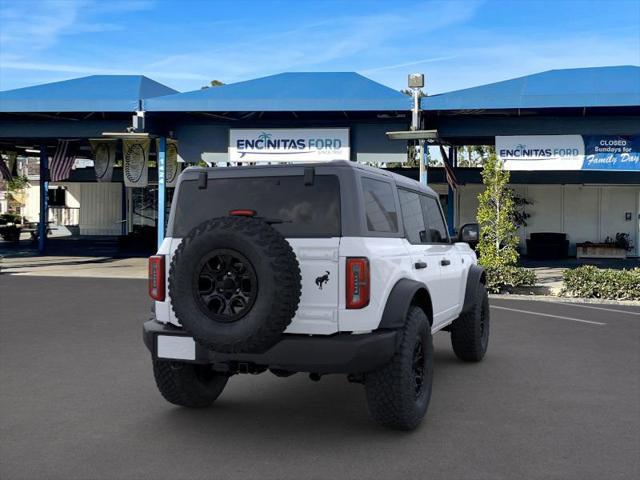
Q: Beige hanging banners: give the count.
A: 3